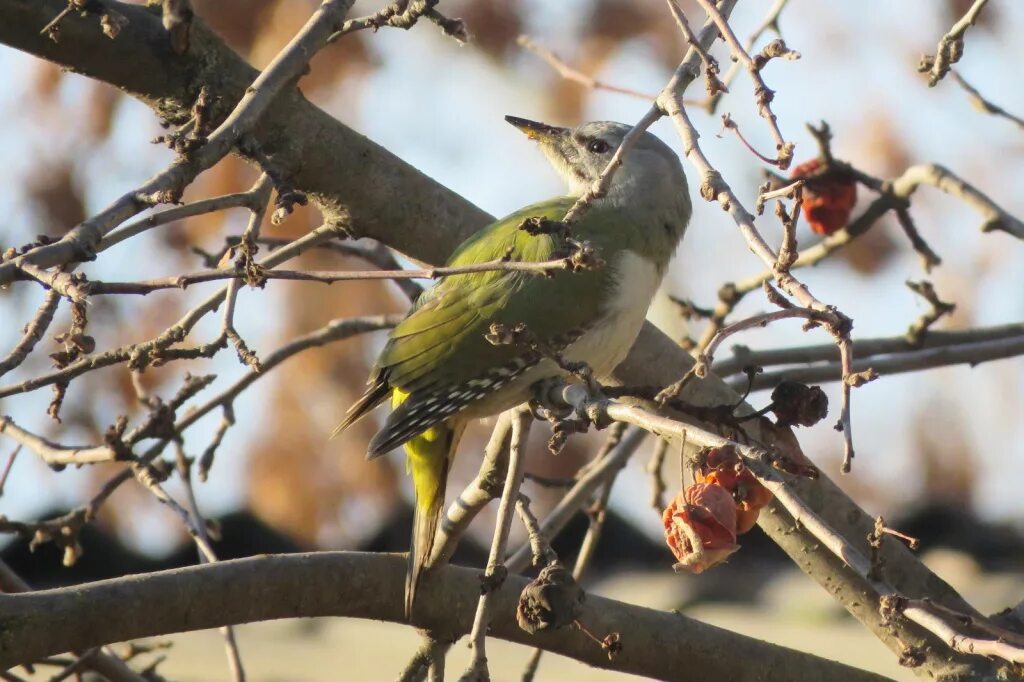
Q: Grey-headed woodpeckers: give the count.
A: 1